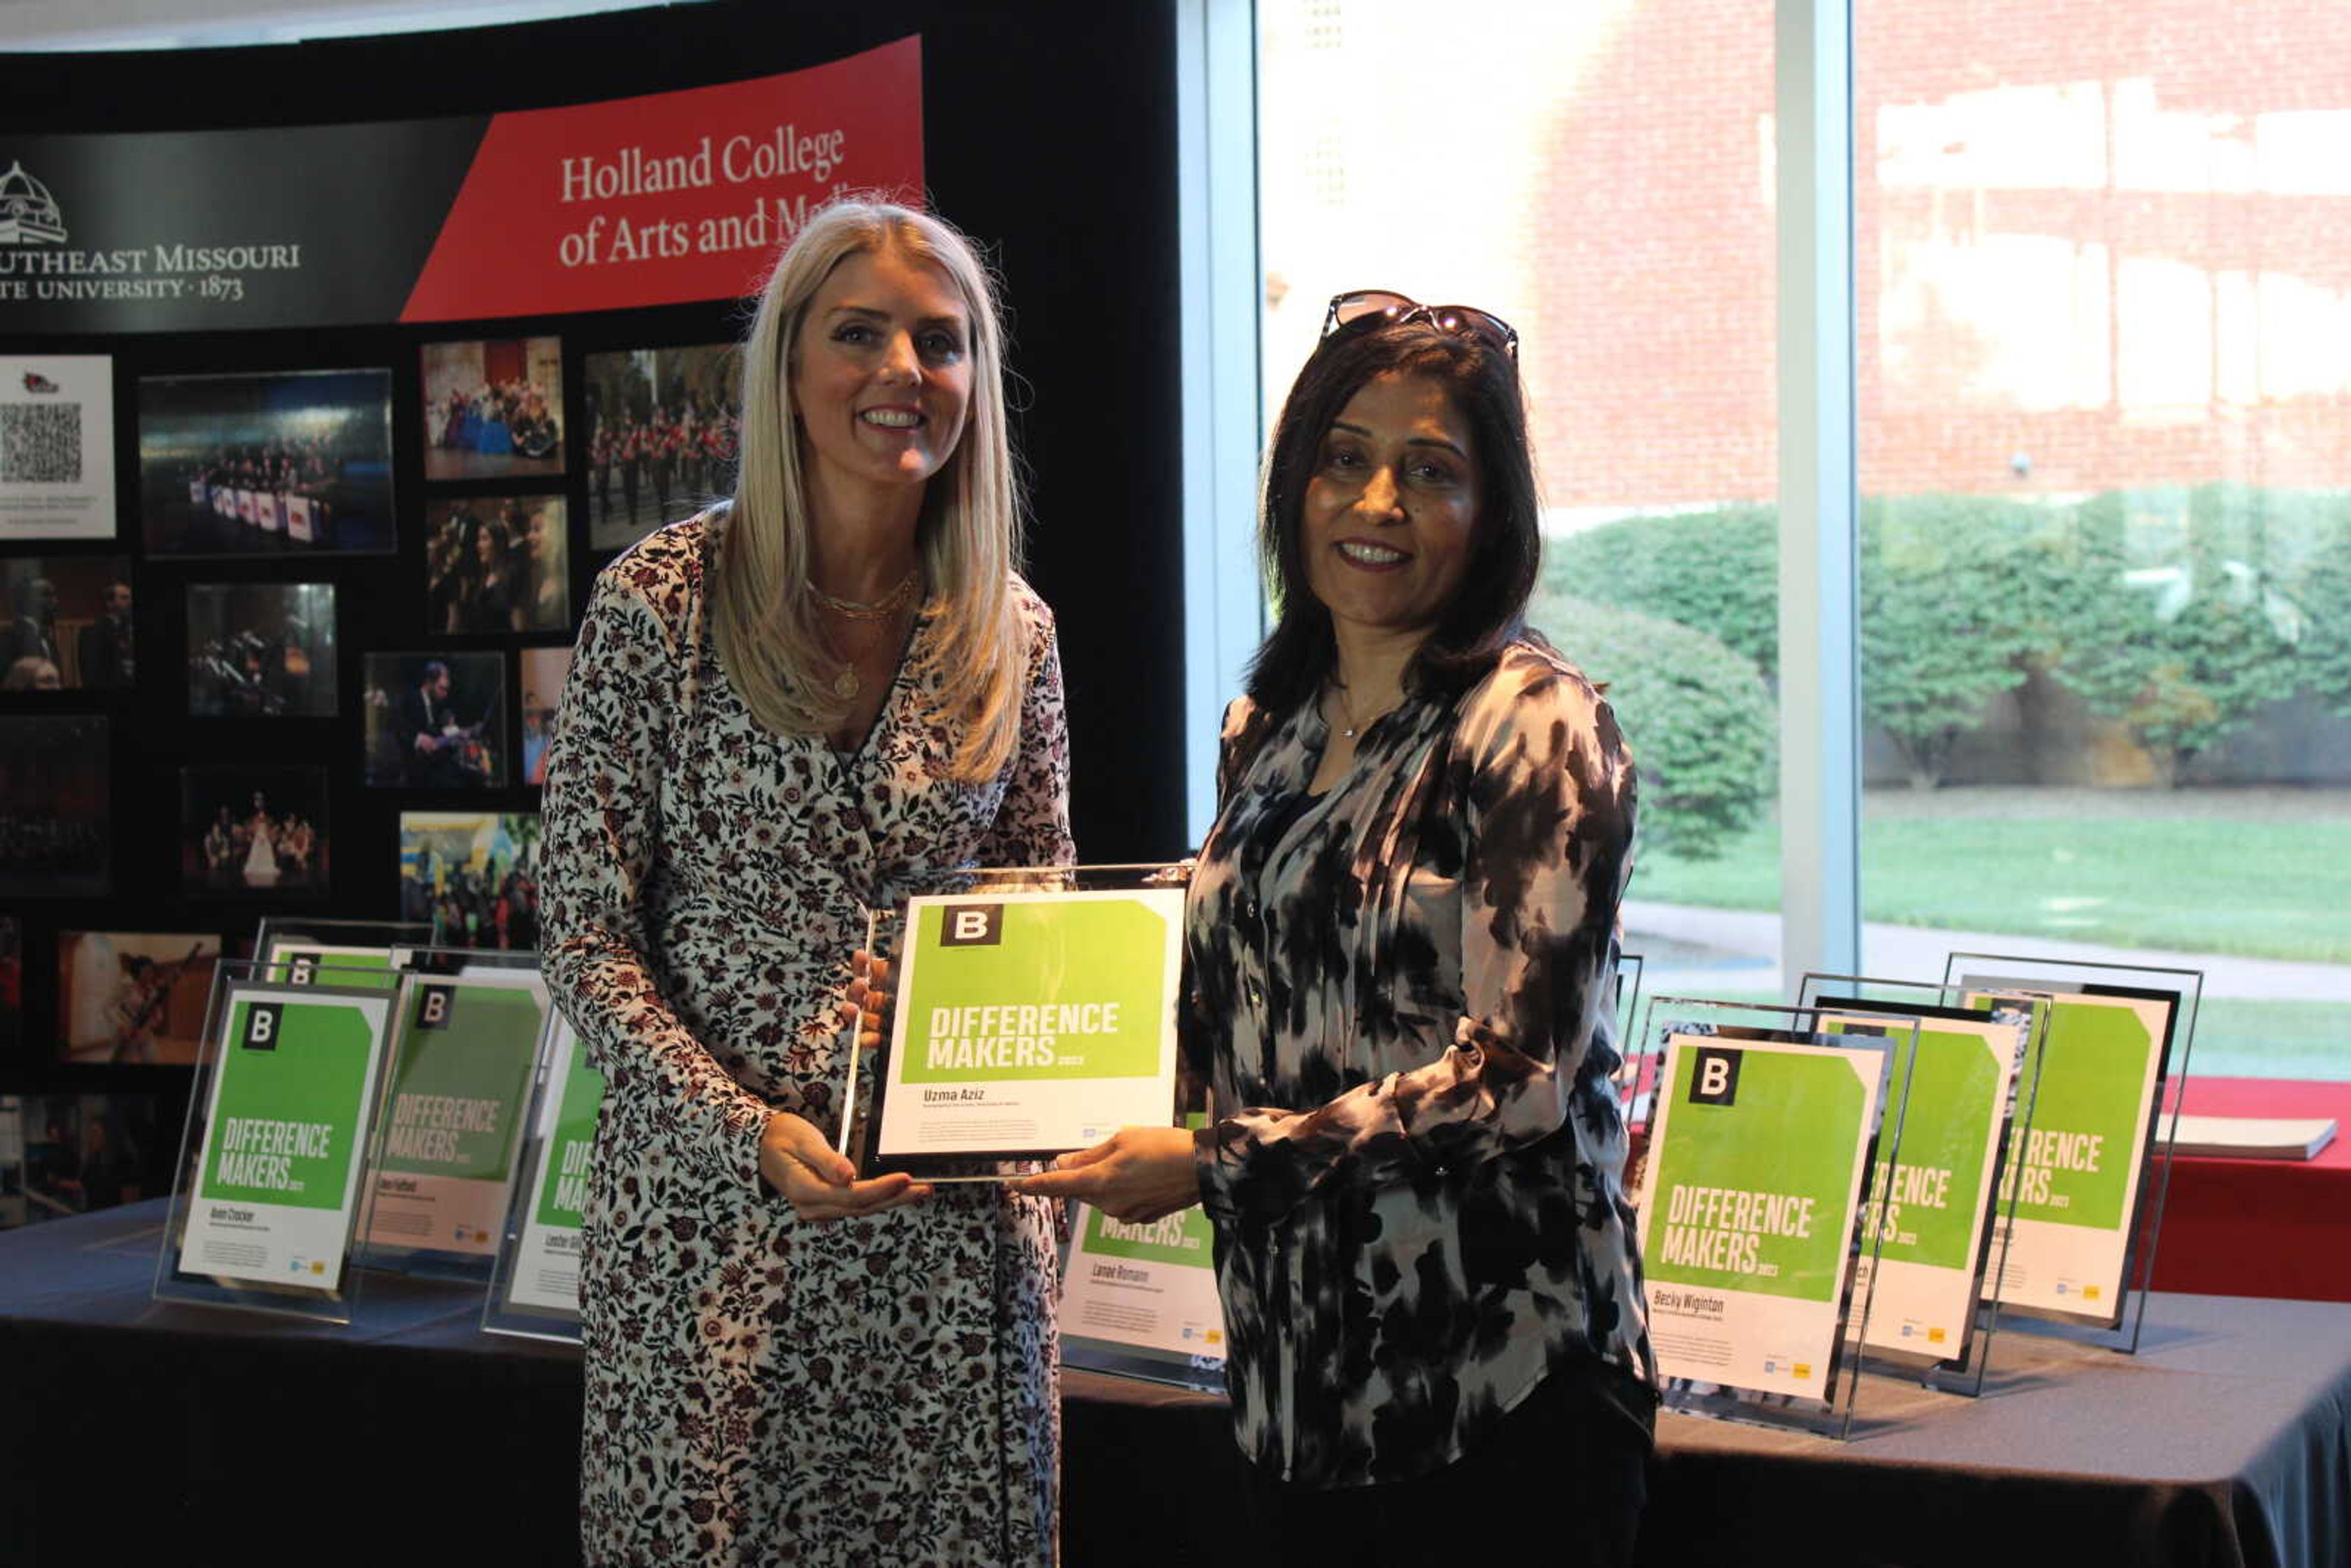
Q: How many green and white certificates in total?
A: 9